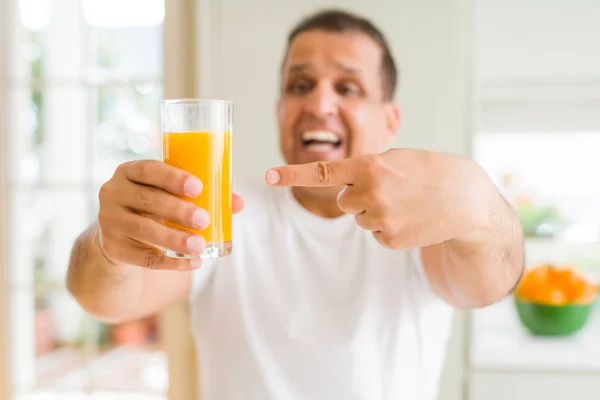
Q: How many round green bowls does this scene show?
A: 1